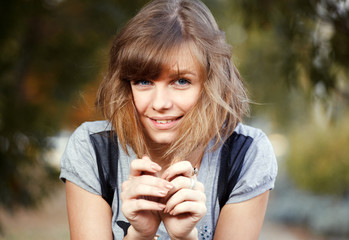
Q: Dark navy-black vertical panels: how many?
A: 2